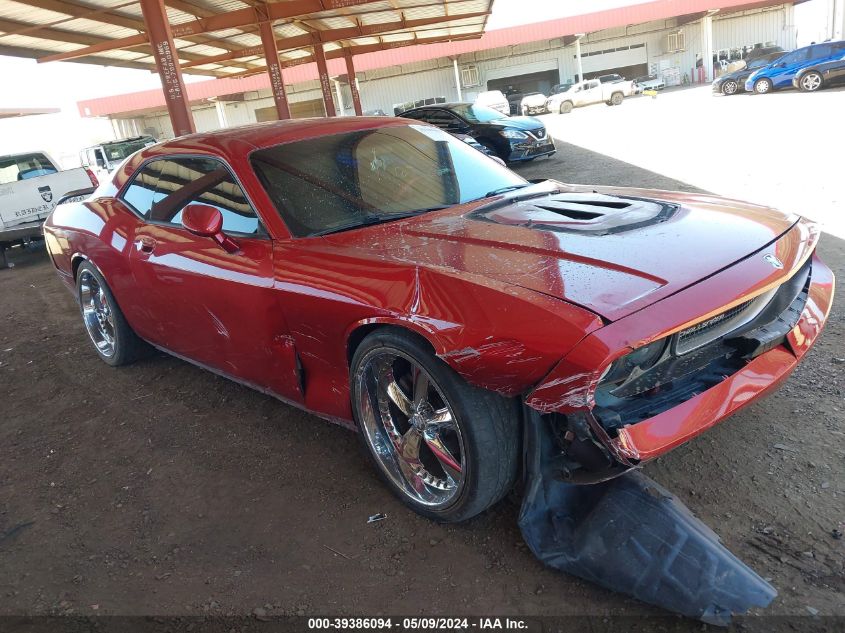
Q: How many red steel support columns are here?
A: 4